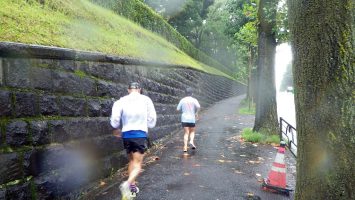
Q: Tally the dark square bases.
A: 1